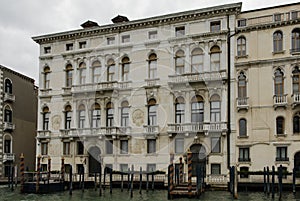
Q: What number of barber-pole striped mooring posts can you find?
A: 7